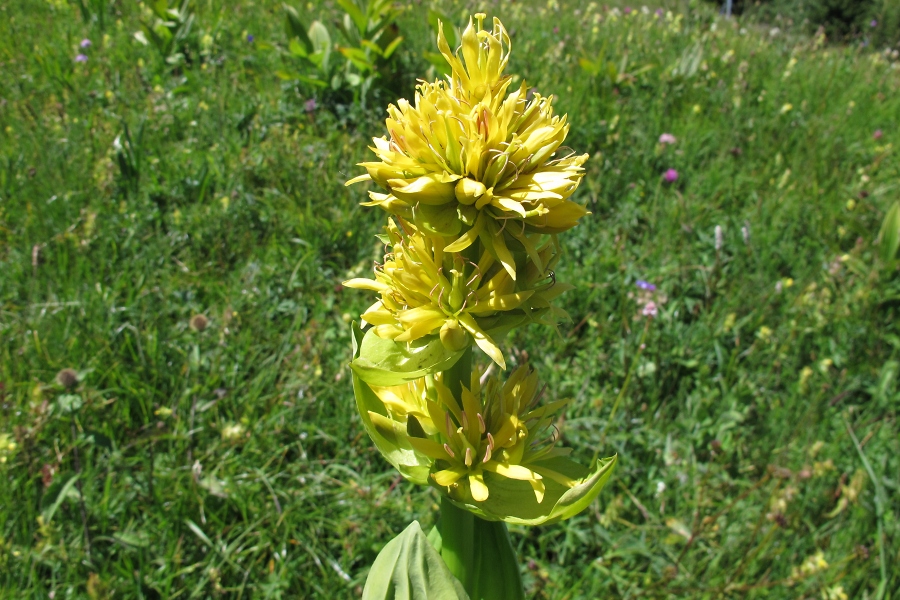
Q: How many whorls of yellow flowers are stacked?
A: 3